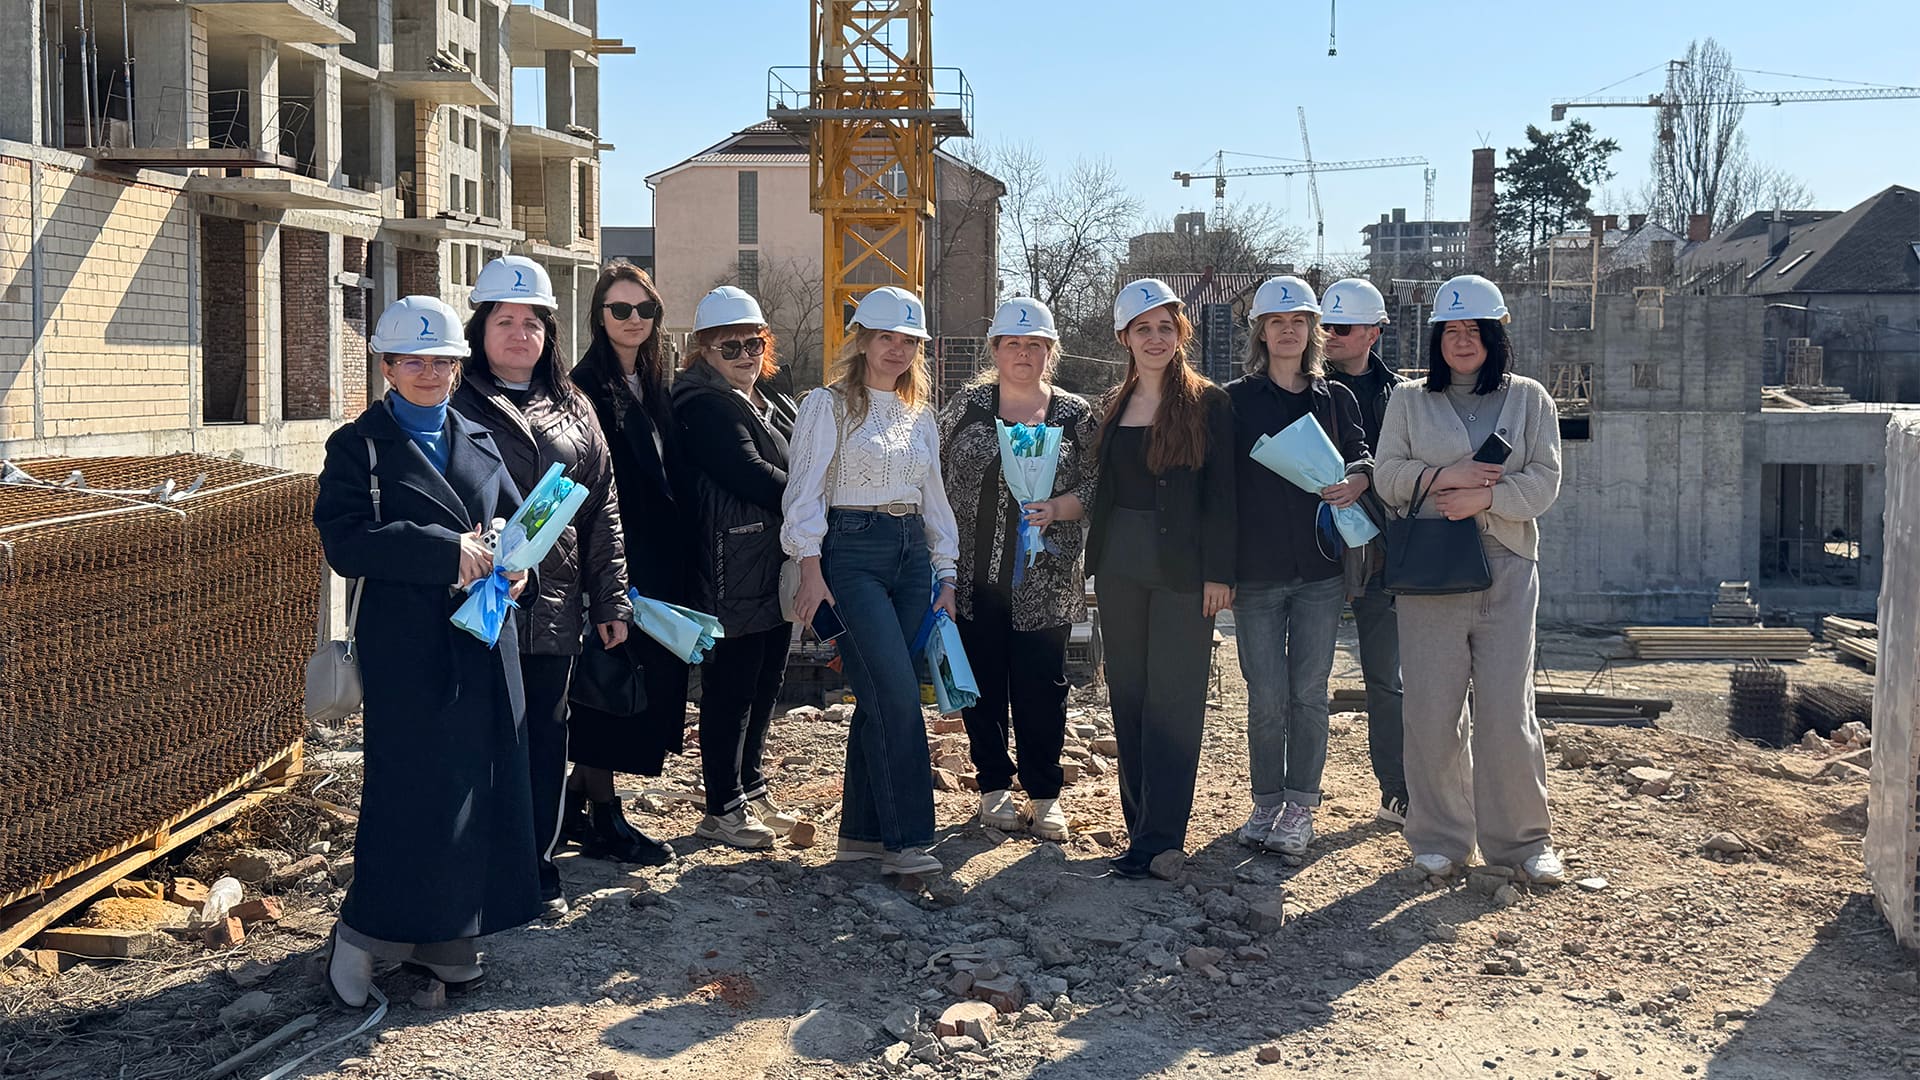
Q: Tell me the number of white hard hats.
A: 9